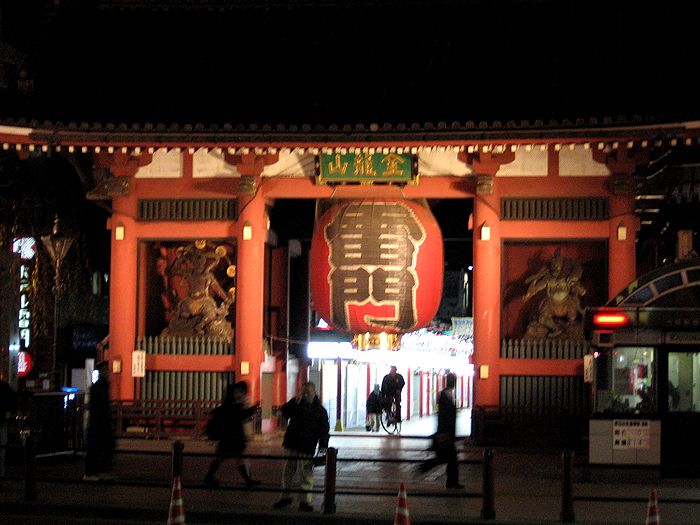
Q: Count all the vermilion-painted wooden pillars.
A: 4